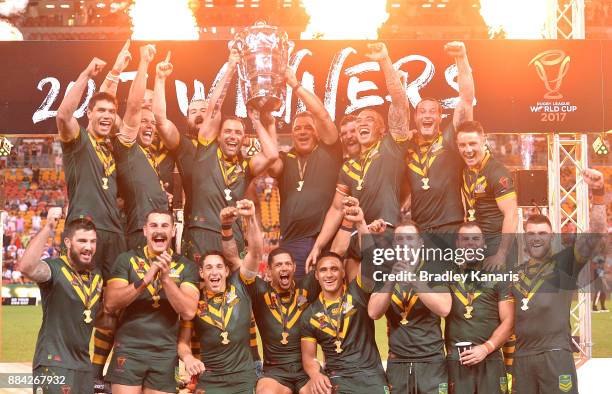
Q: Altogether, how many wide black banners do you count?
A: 1